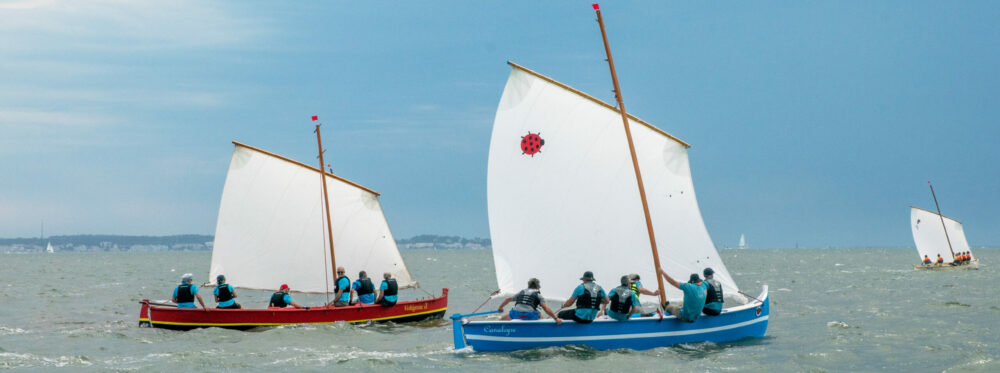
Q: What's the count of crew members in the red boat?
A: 6